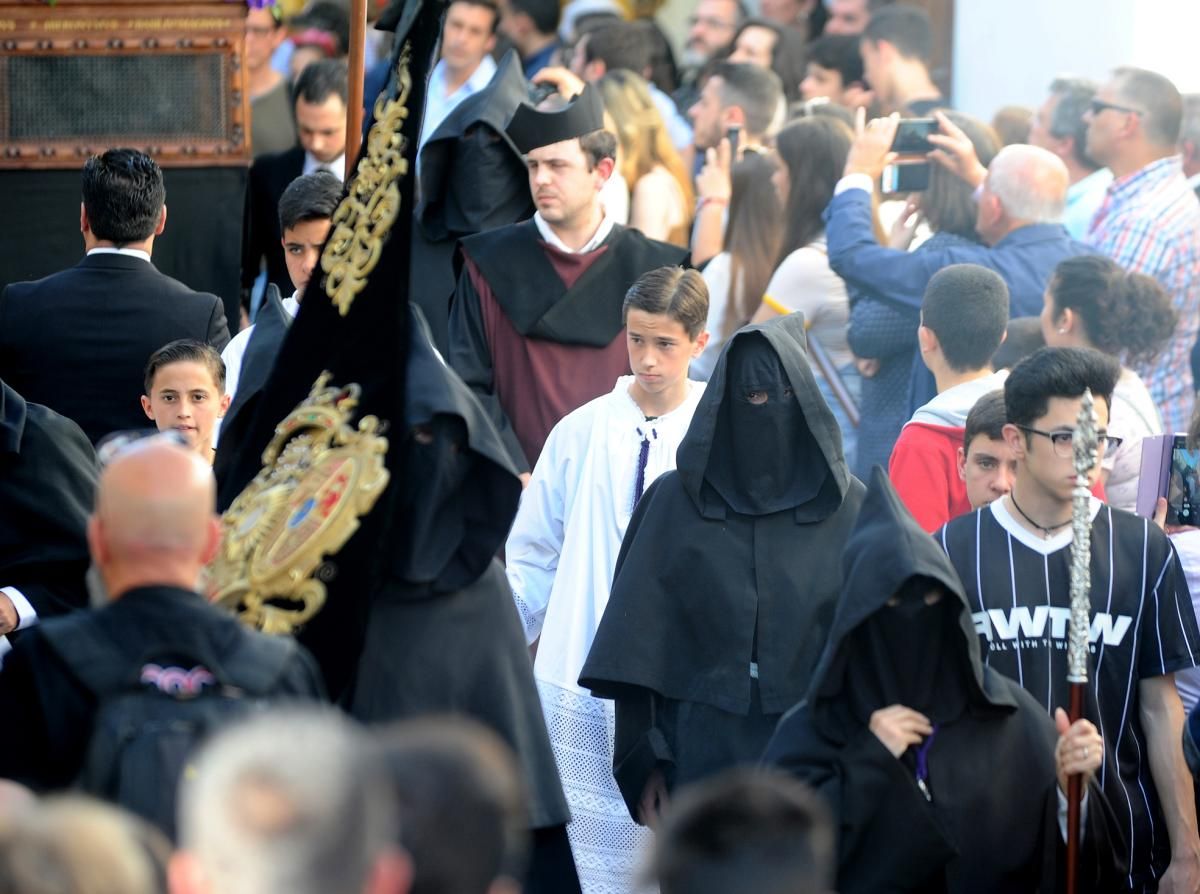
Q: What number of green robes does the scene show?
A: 0